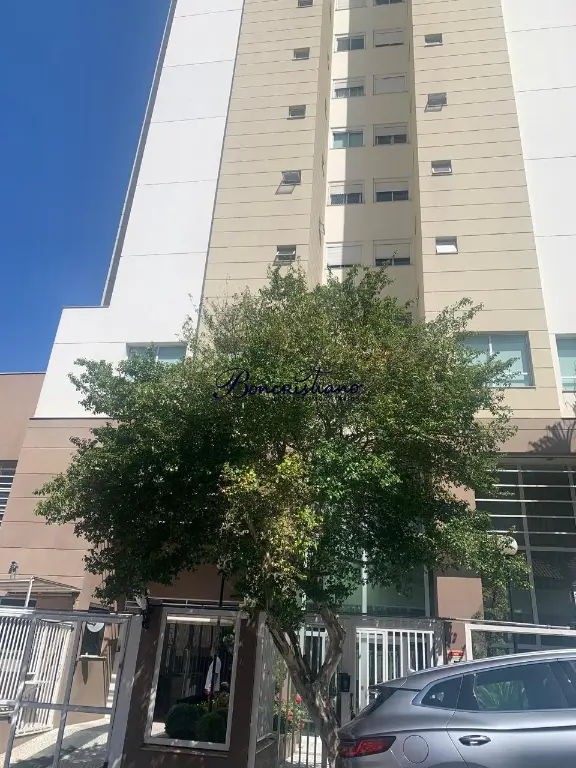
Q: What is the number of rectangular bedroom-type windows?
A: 12